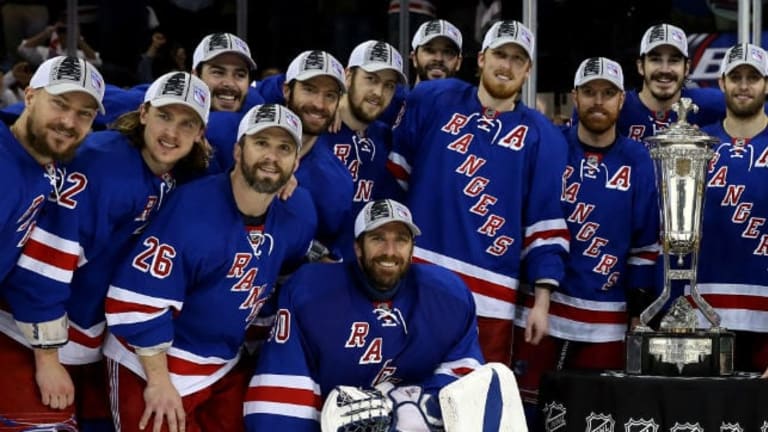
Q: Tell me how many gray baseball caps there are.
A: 12